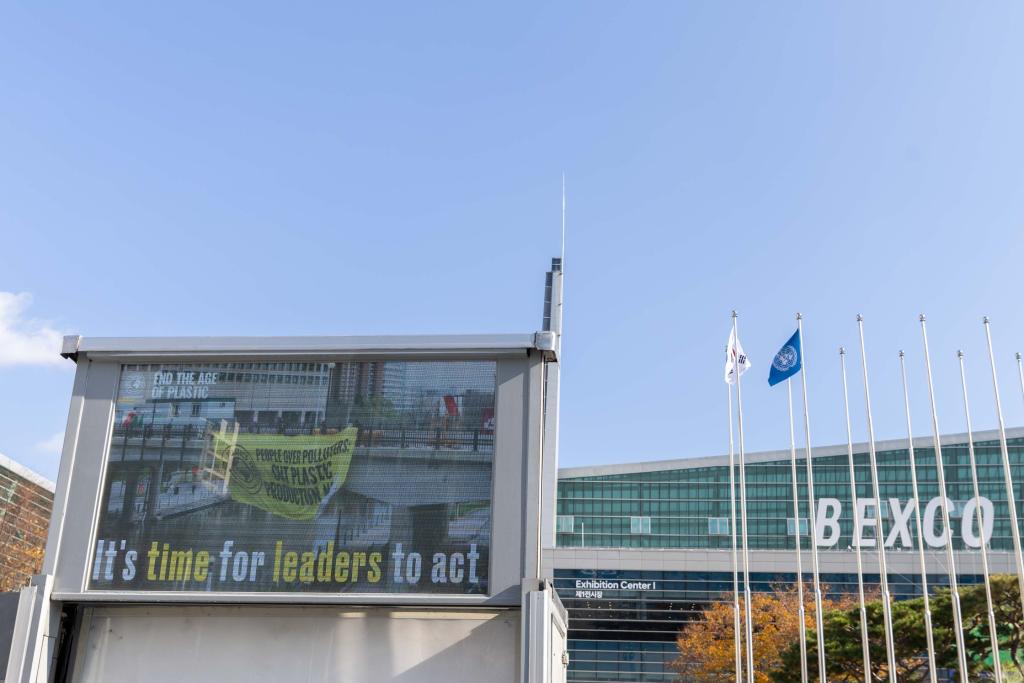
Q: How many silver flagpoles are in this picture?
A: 11